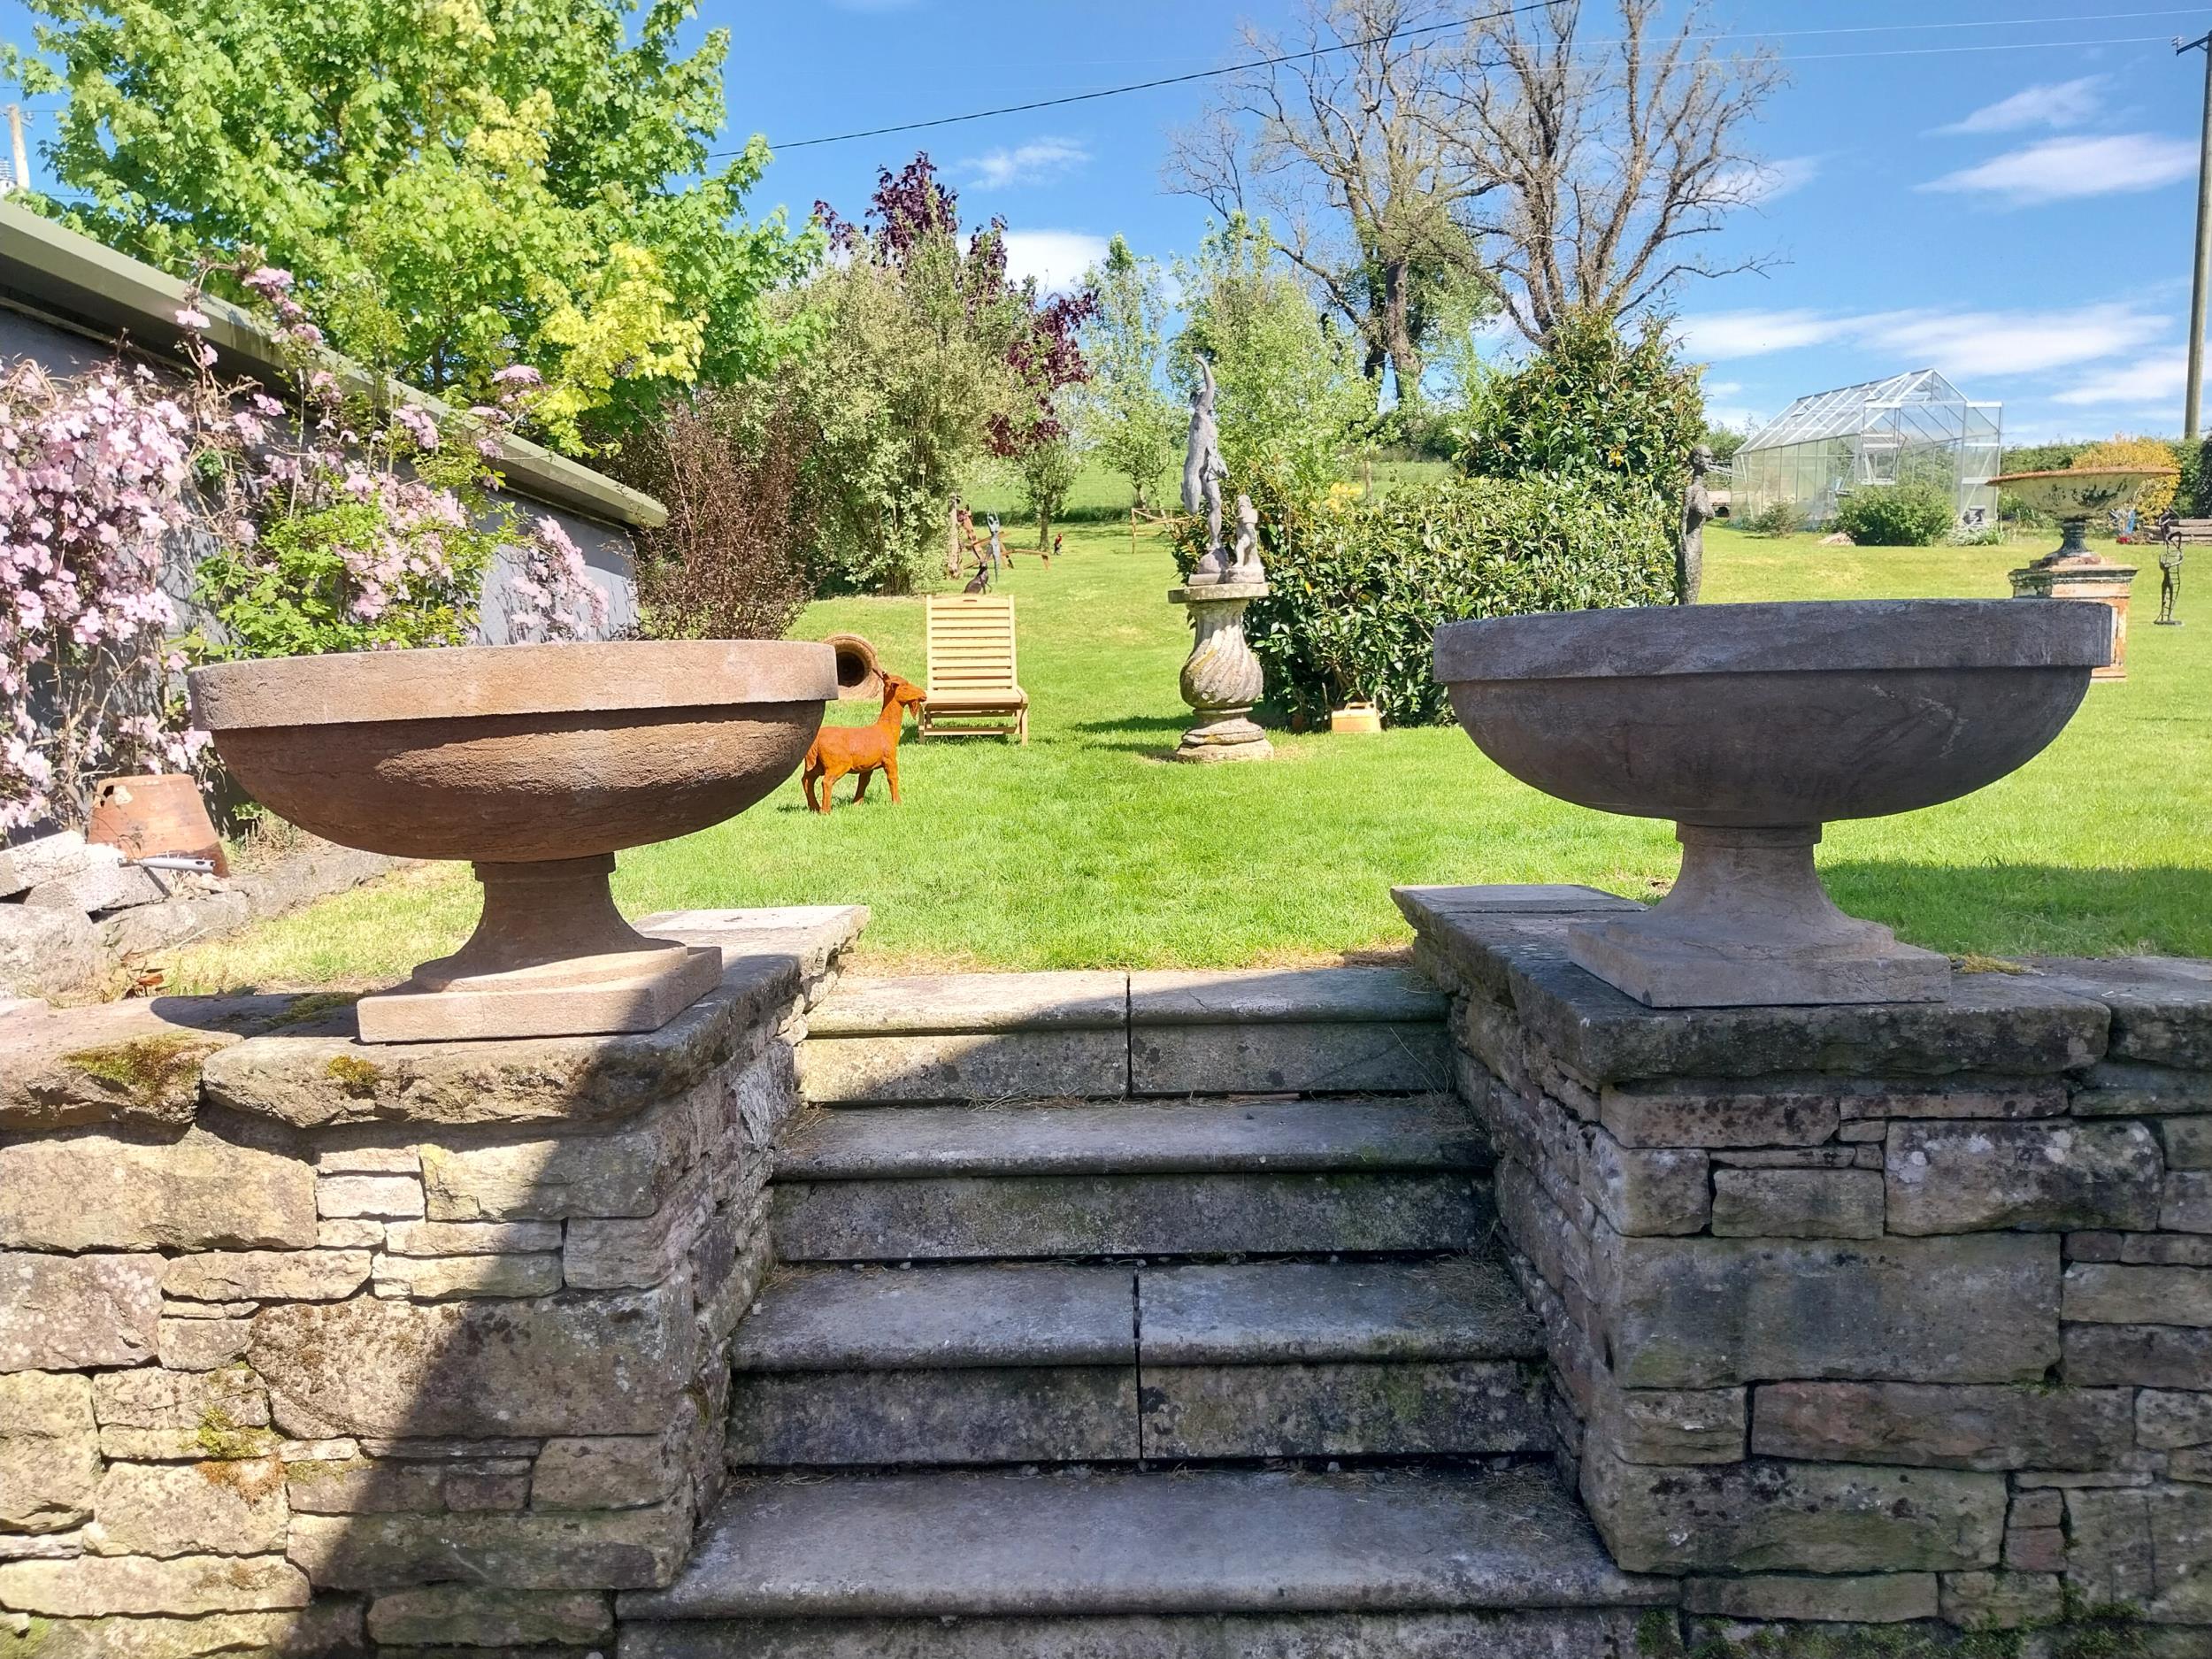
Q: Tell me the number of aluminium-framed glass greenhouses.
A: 1